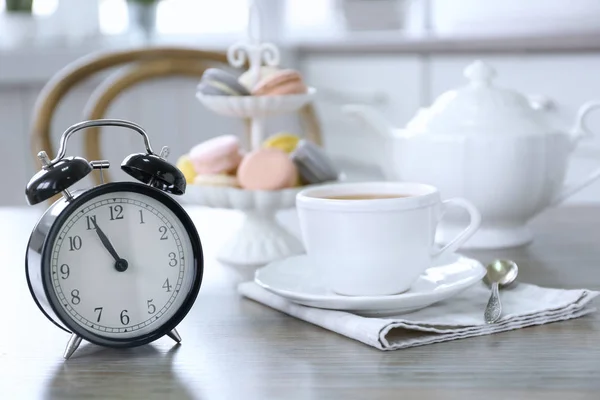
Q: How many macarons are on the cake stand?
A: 9